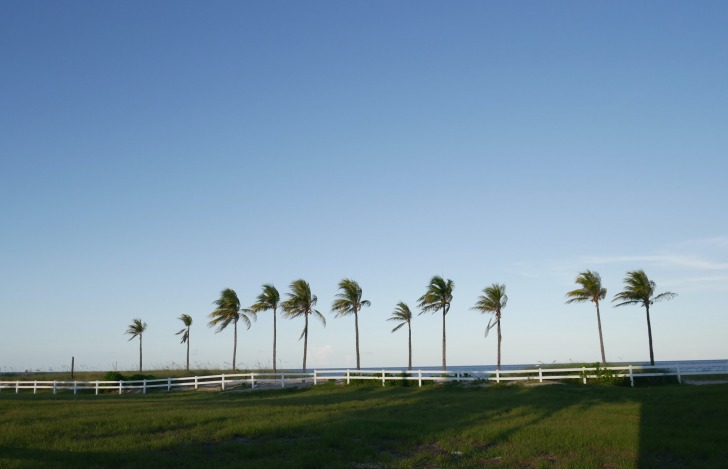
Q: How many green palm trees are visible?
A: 11